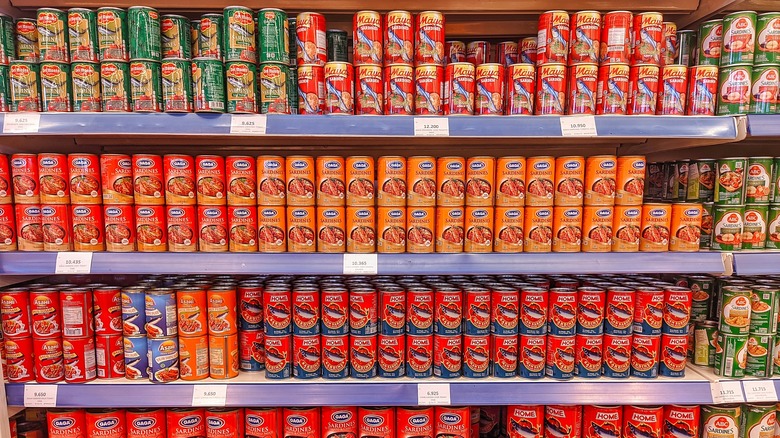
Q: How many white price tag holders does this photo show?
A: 11